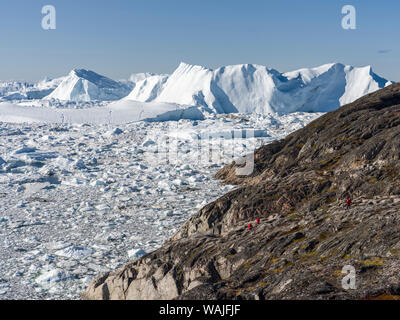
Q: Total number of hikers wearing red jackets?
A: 3